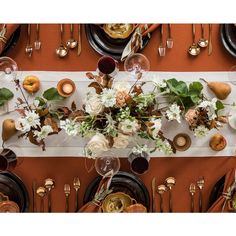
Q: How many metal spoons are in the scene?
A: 8